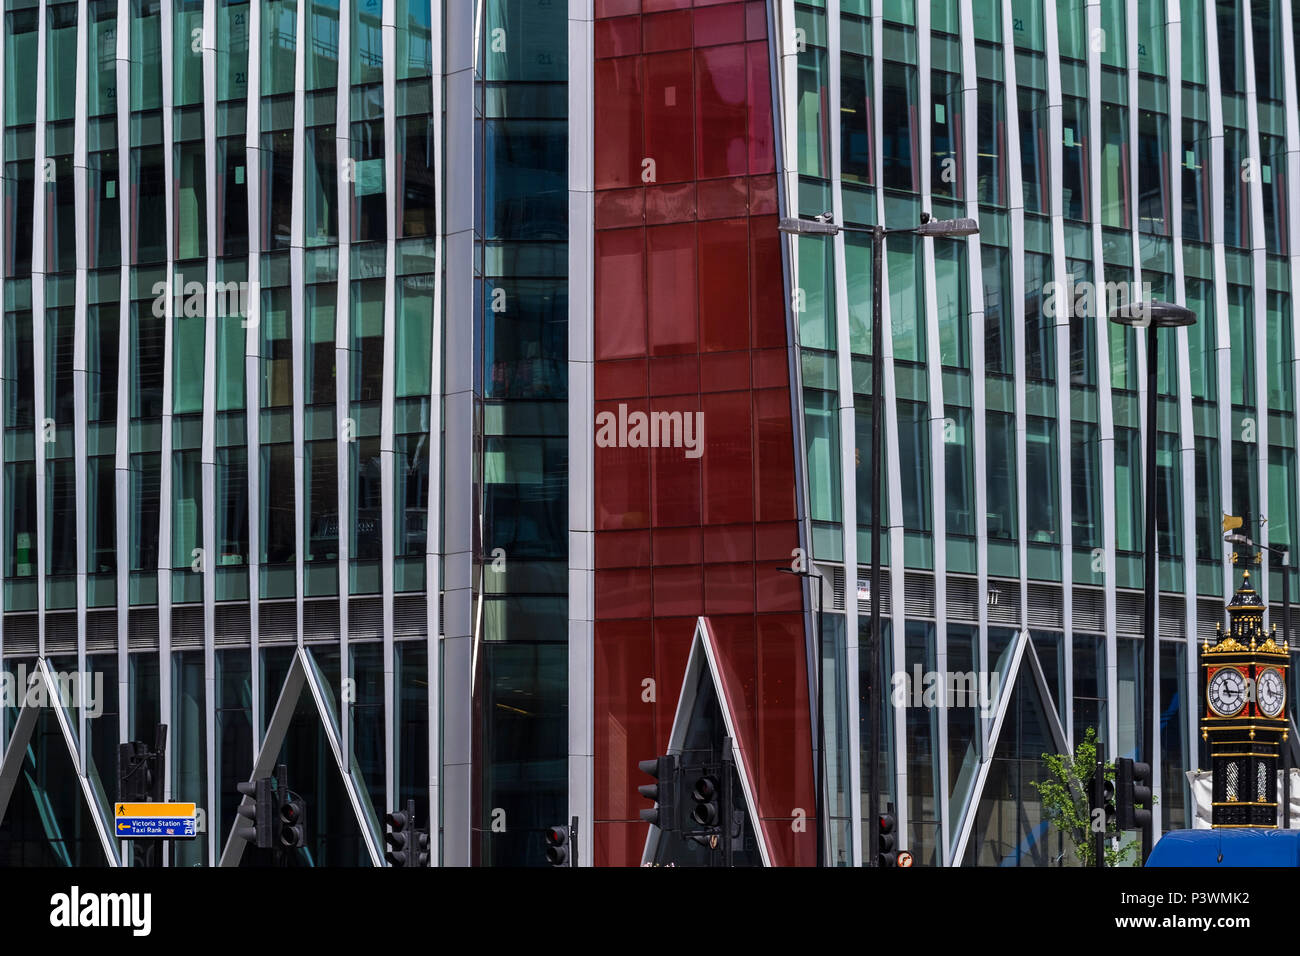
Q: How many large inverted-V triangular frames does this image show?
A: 4